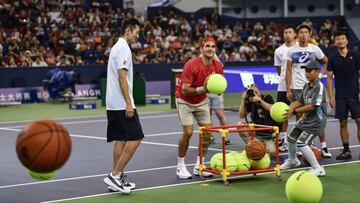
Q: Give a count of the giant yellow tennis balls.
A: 7